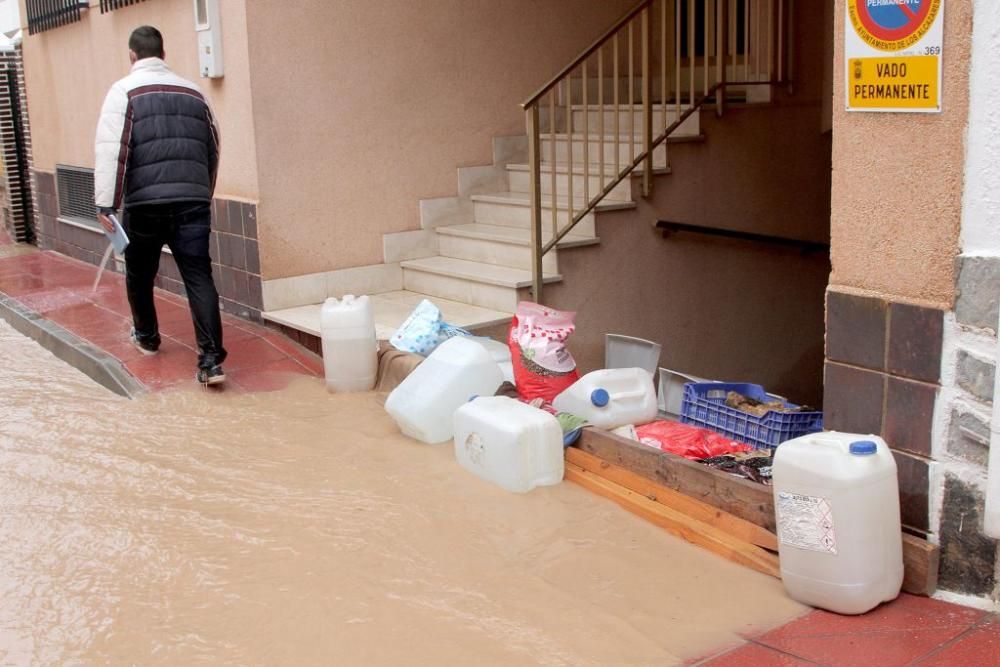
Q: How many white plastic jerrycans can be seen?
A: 5